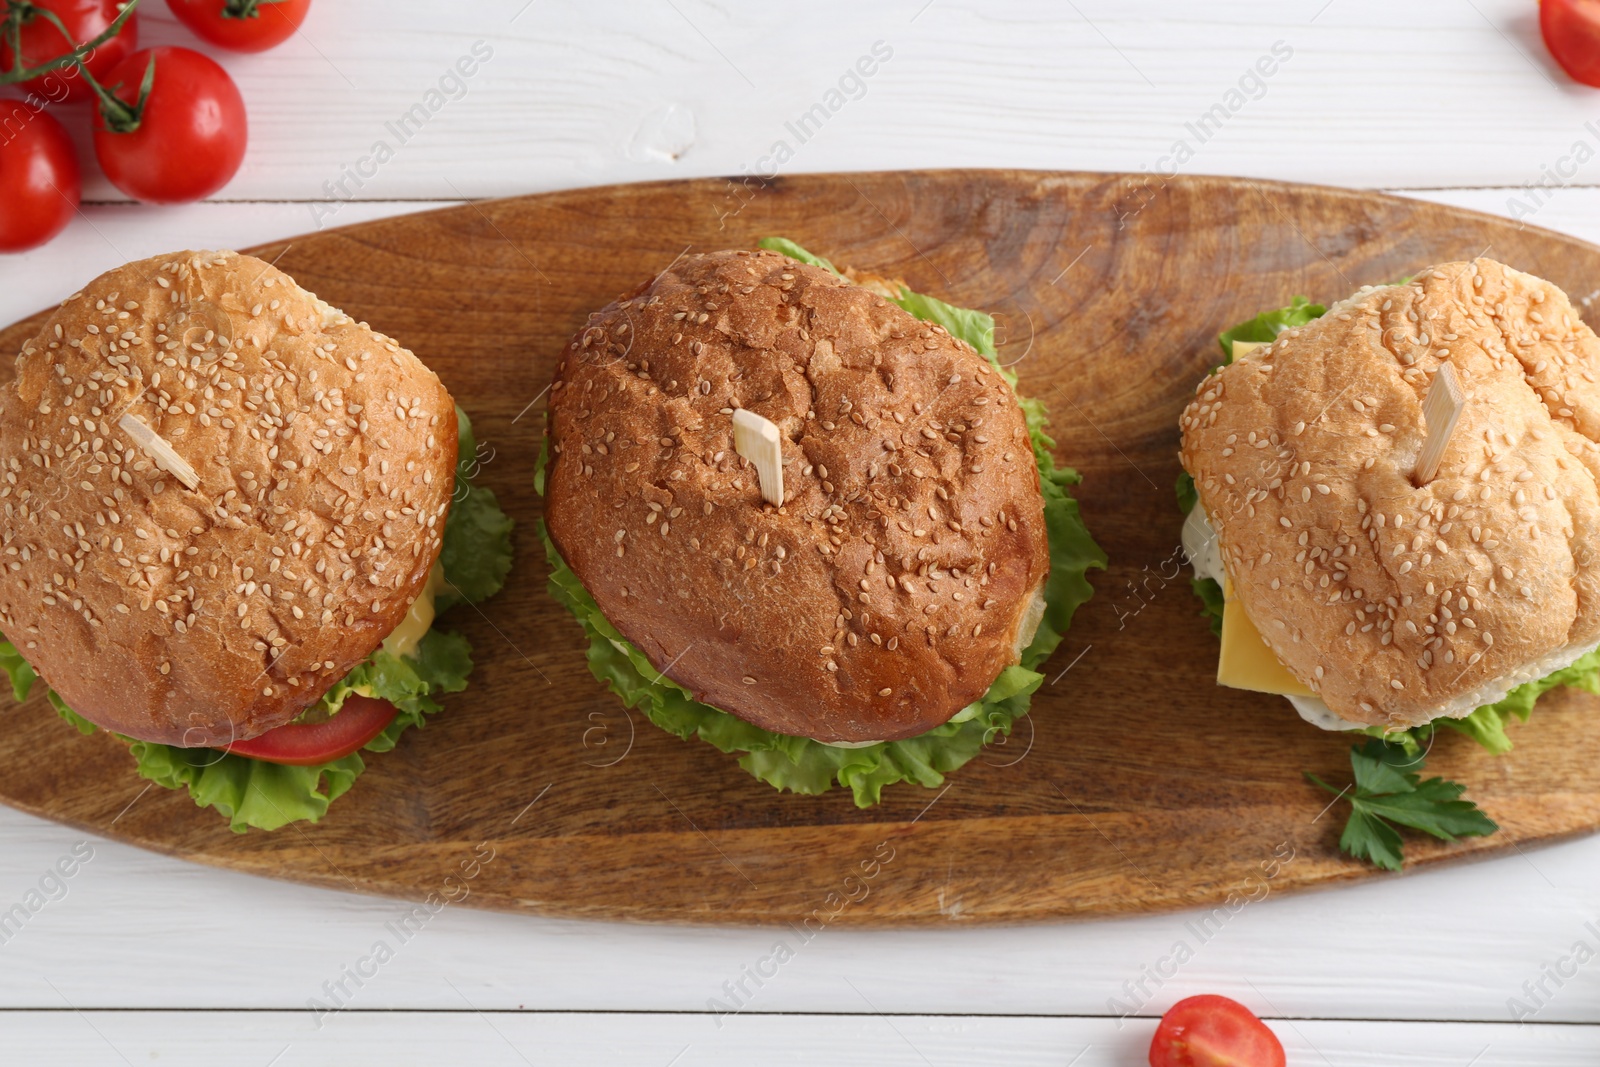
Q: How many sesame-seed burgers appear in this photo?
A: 3